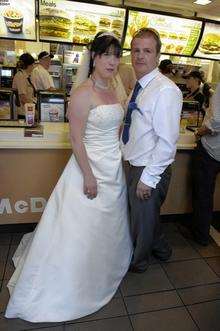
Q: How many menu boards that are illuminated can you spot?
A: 4